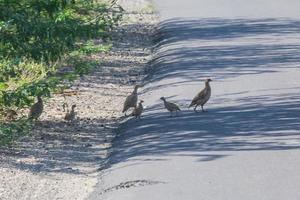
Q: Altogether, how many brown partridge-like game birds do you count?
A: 6